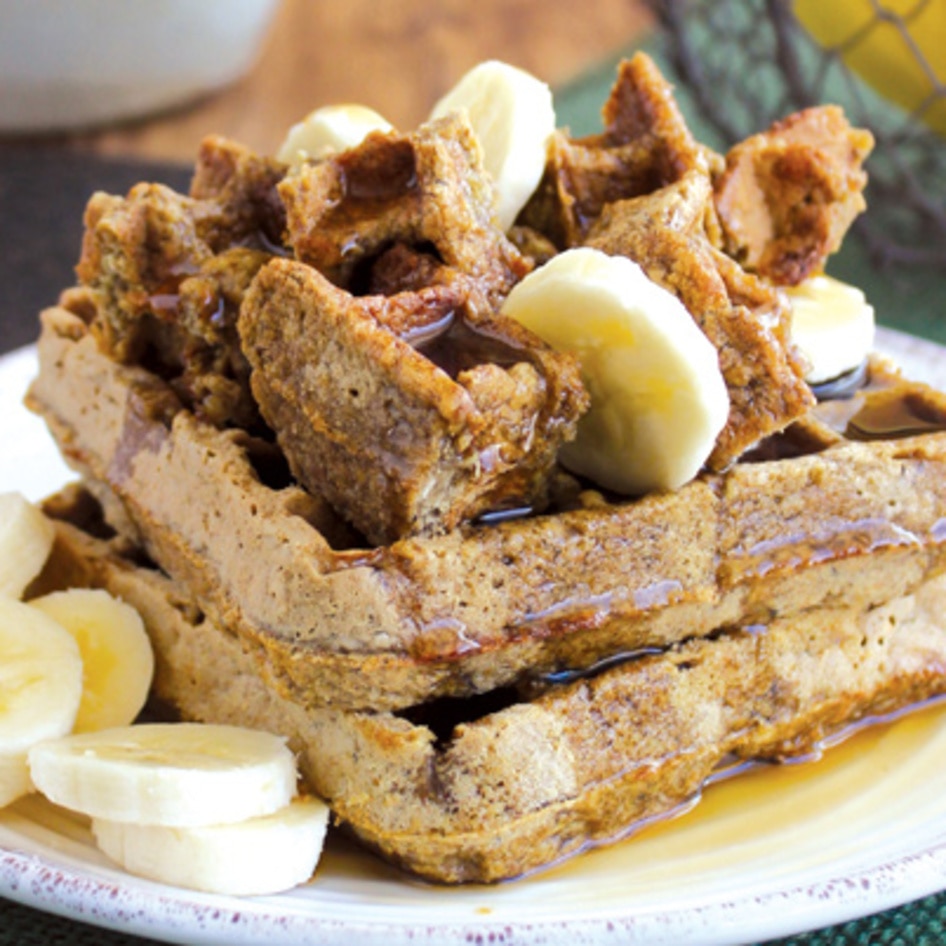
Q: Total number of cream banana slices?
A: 10